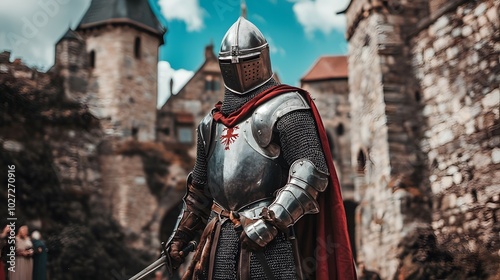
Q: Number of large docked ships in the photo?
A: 0